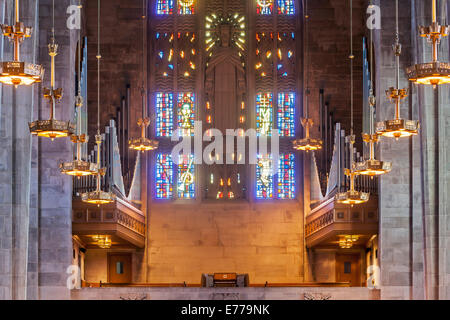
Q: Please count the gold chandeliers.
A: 10